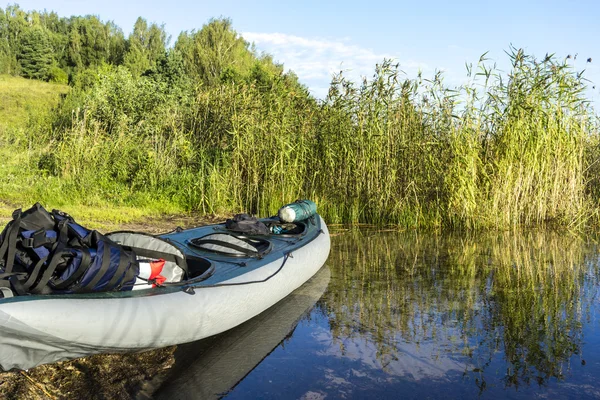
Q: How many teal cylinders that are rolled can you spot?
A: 1